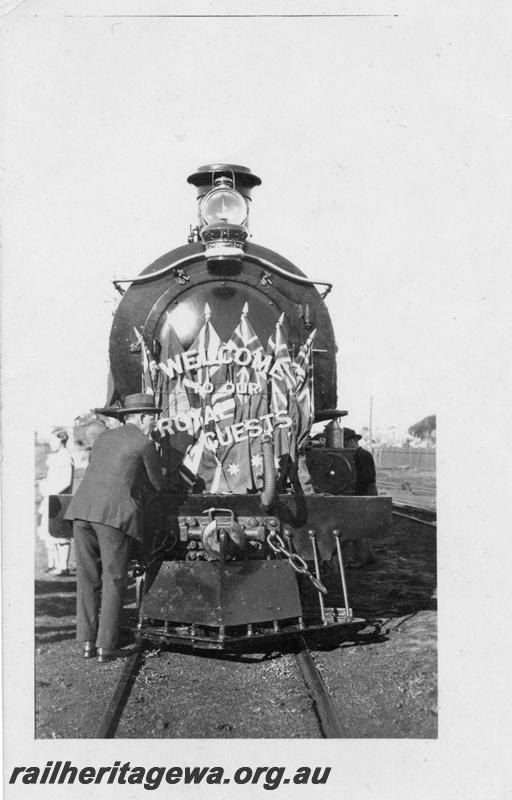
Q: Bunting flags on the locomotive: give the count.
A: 6